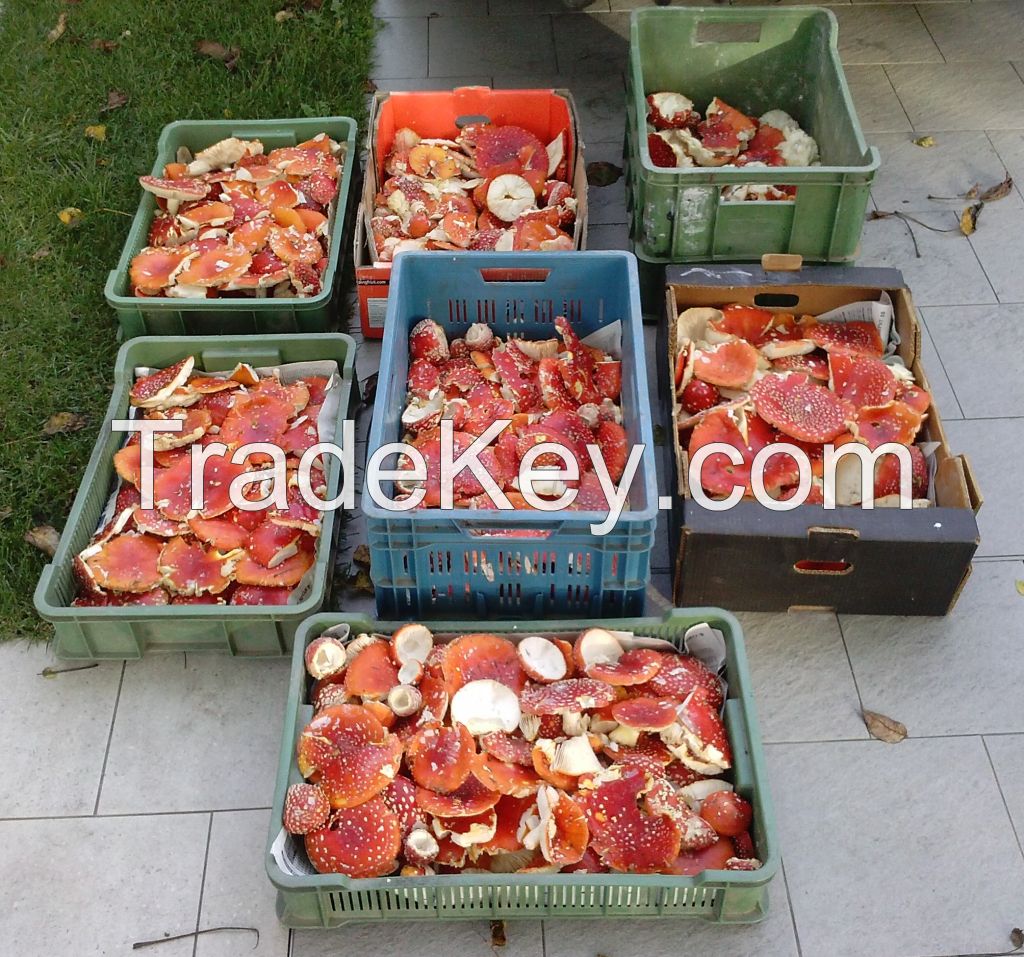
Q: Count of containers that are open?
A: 7